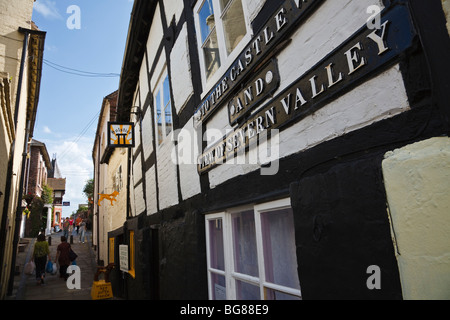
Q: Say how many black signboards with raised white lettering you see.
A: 3